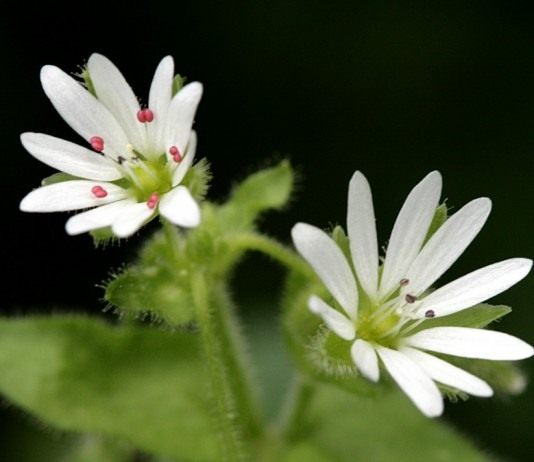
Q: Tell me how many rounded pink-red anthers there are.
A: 5